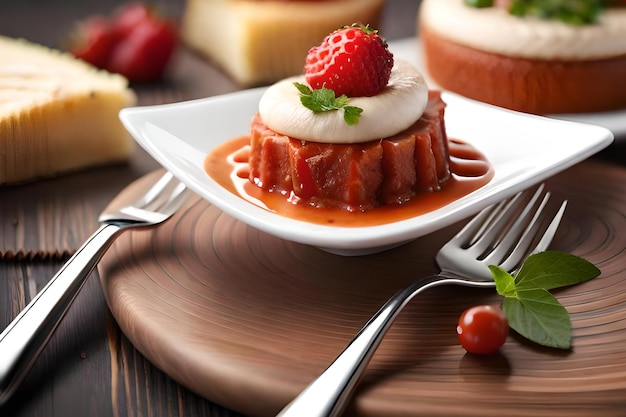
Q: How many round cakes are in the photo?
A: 2